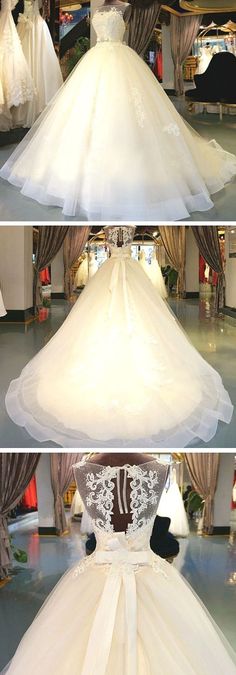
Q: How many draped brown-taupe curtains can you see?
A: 9